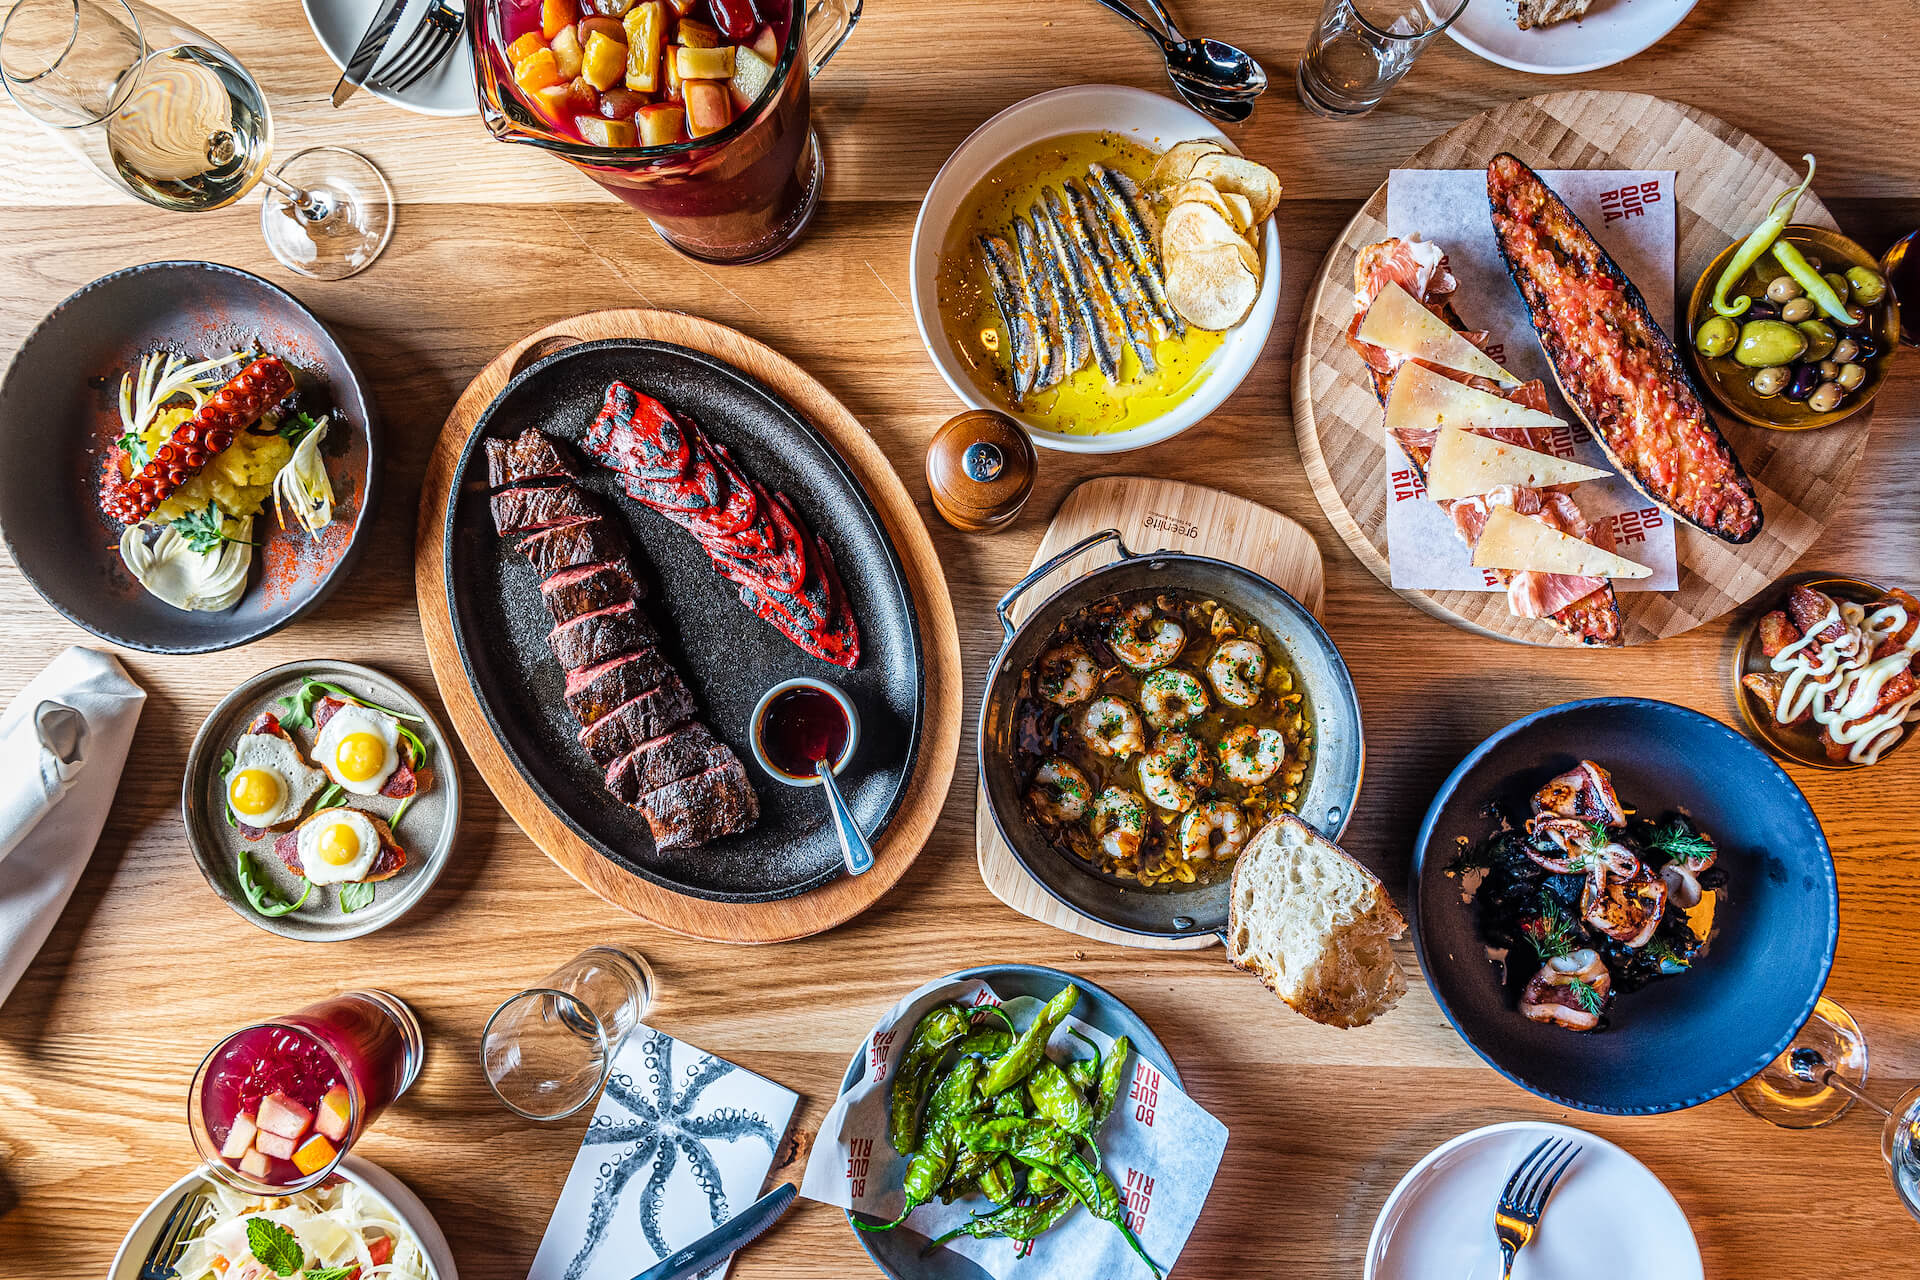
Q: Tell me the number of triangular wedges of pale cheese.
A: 4